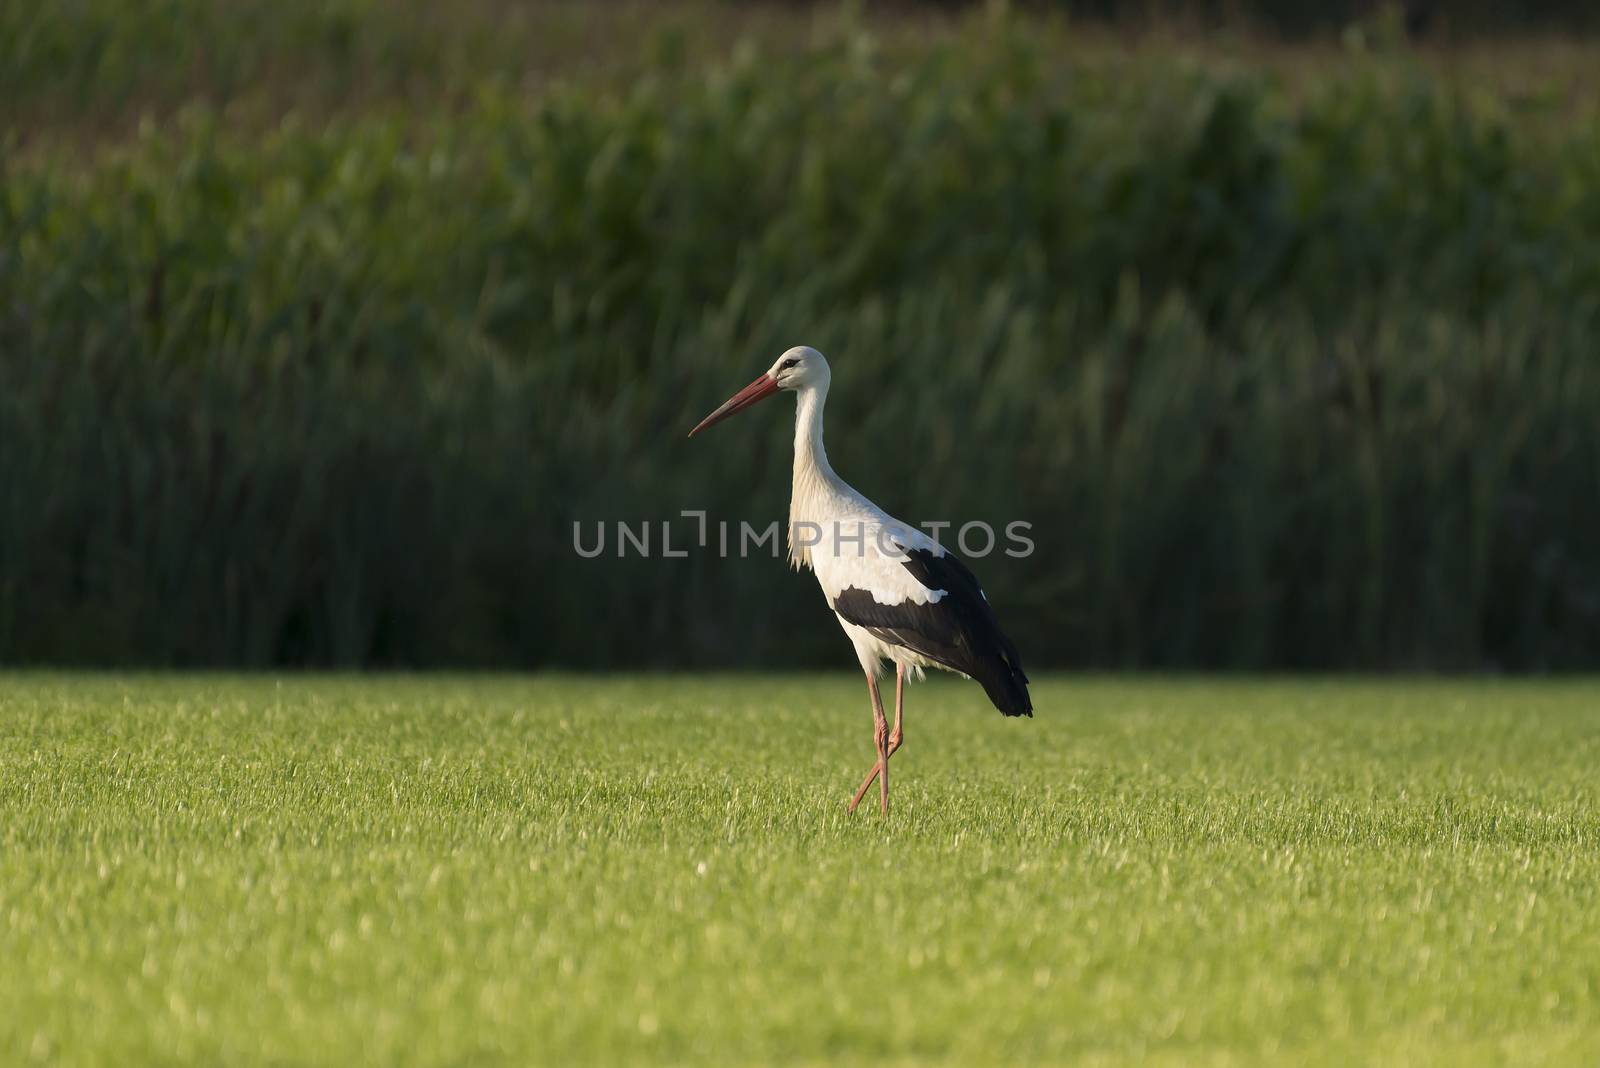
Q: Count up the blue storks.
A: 0